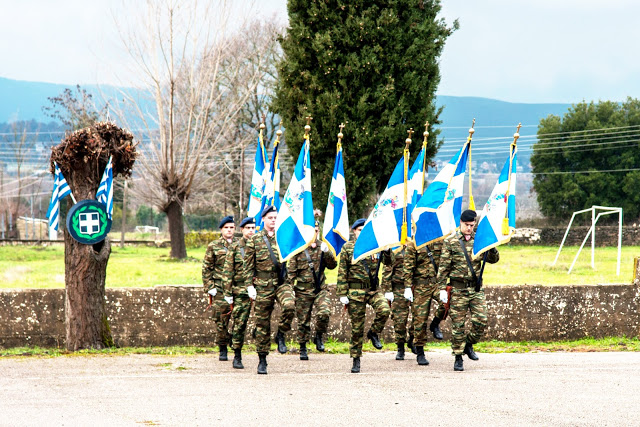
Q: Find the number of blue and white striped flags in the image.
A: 2